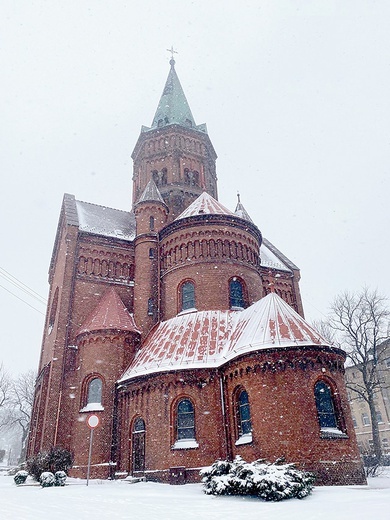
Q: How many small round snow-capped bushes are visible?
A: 3